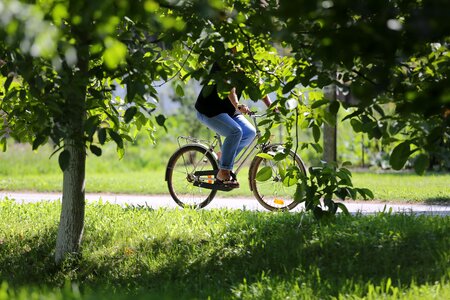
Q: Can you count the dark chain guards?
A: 1